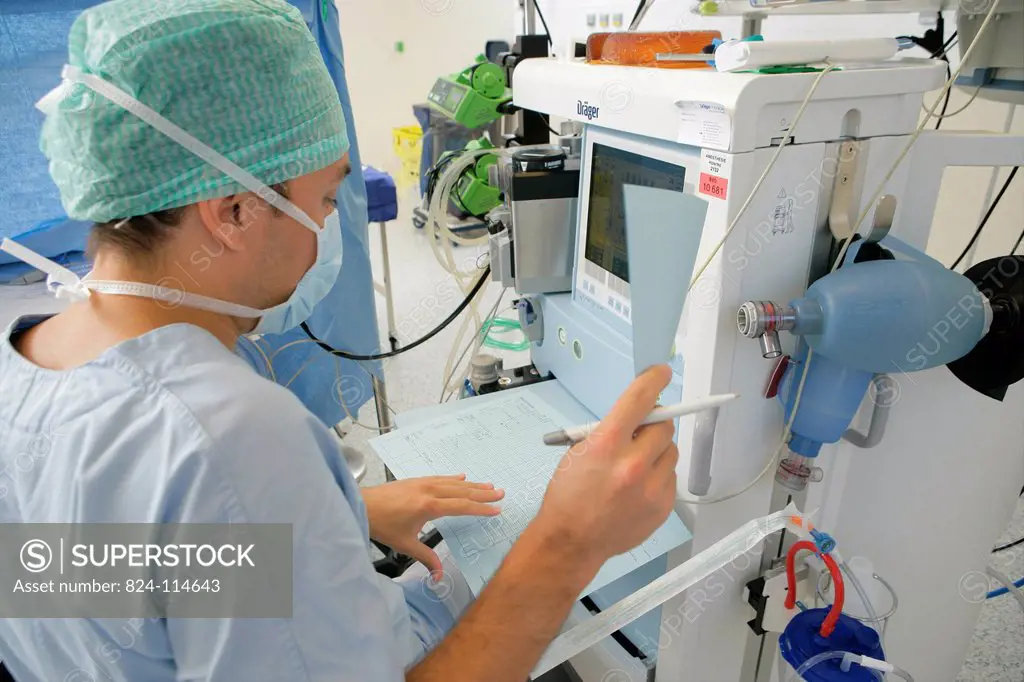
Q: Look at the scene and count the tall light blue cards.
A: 1